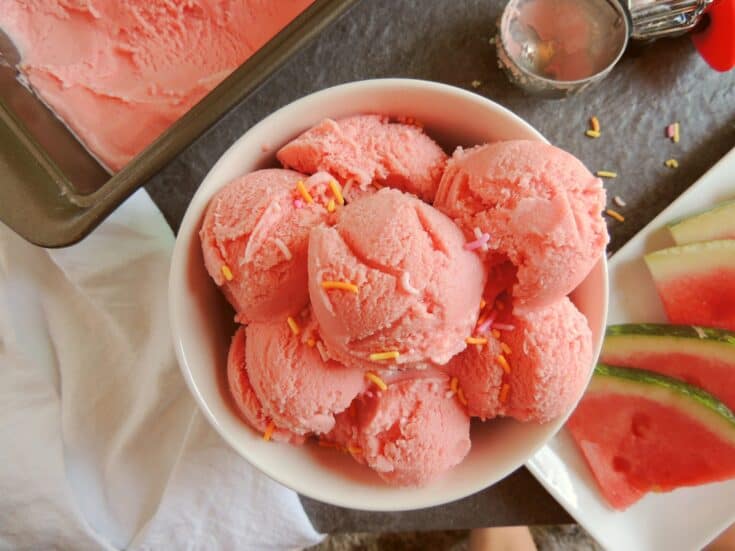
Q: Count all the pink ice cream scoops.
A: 7